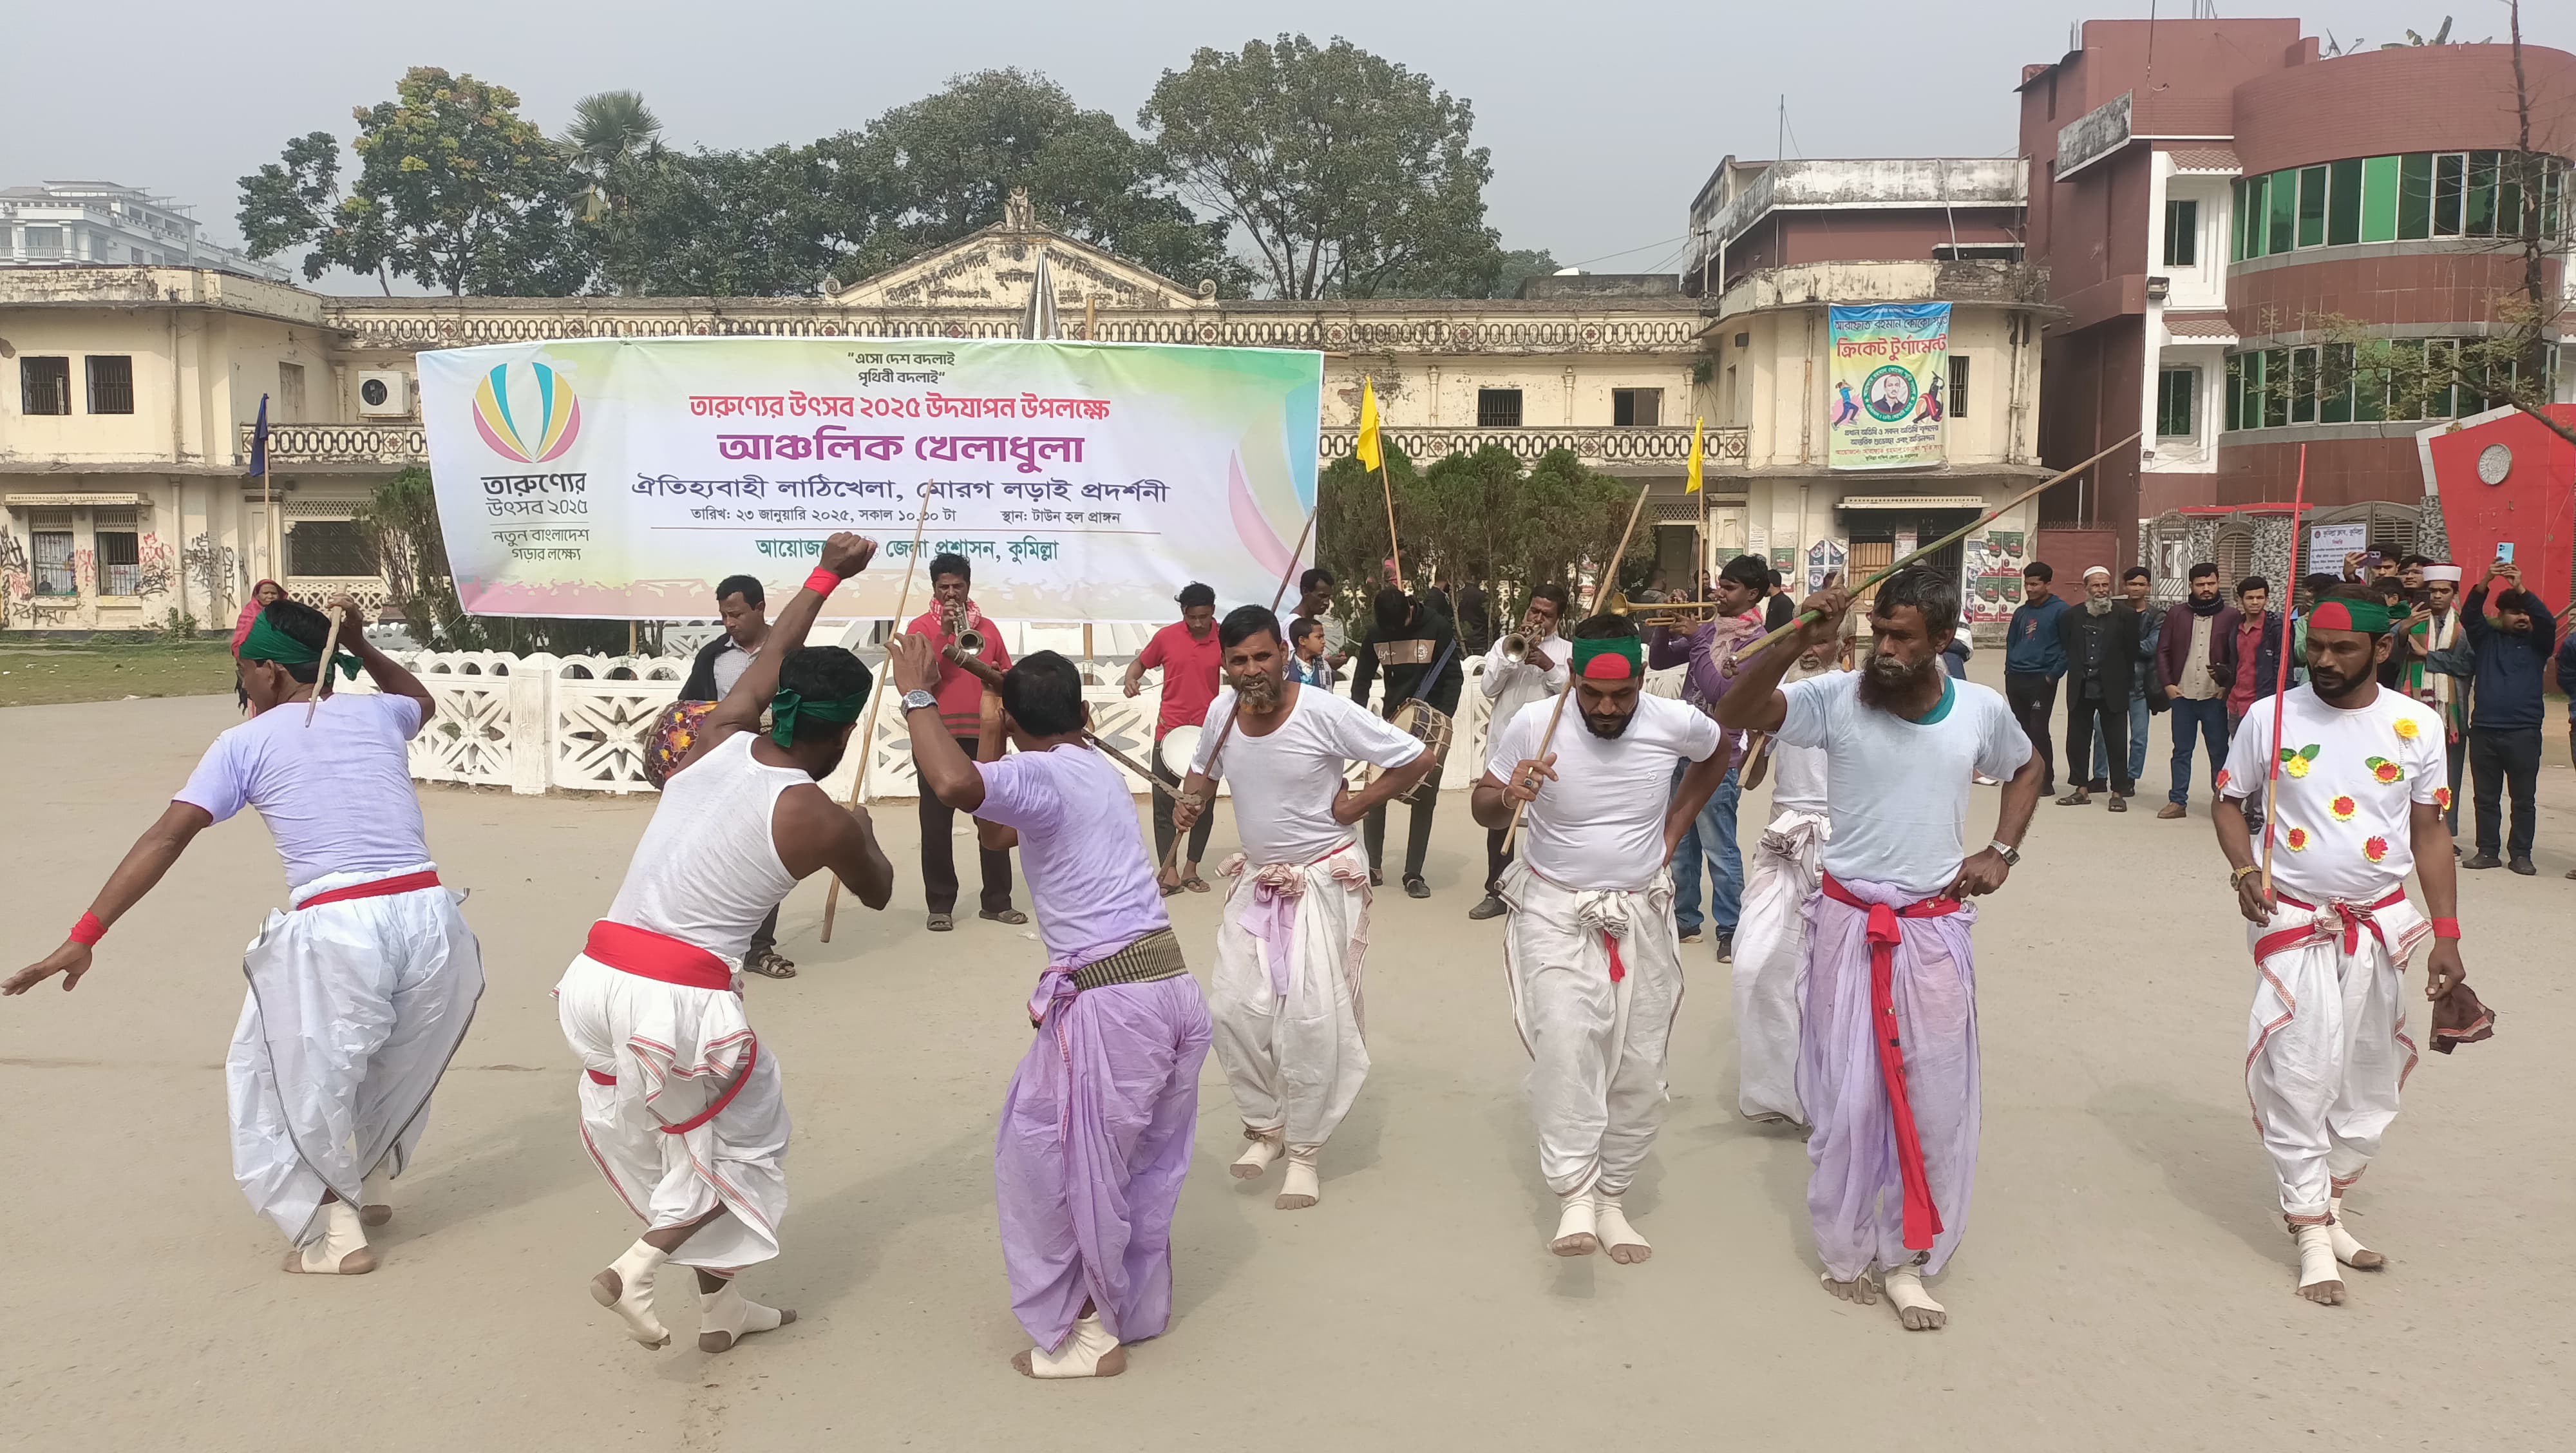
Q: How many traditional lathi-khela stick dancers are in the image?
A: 8